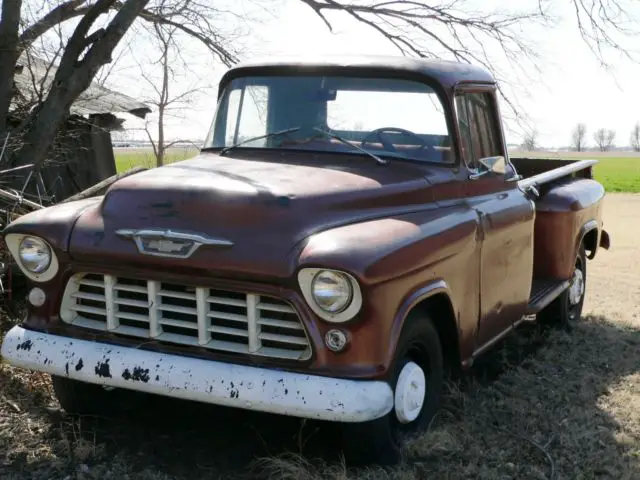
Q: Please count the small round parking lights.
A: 2